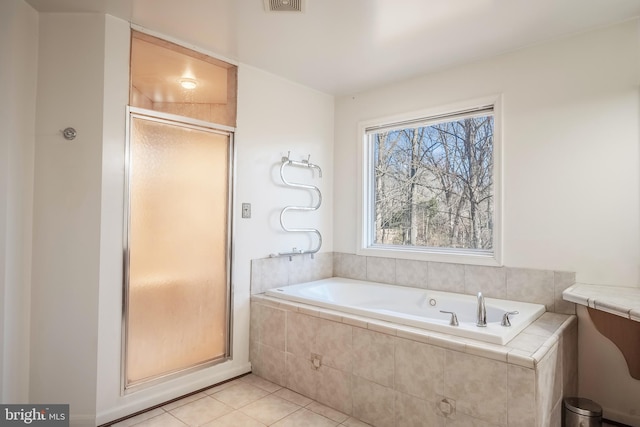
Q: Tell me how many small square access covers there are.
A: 2